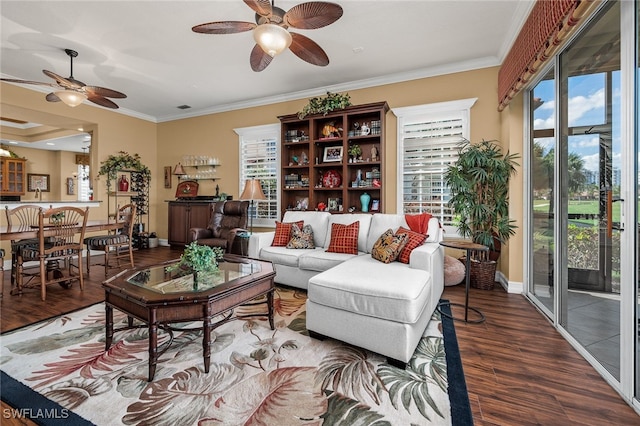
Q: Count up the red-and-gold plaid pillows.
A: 3